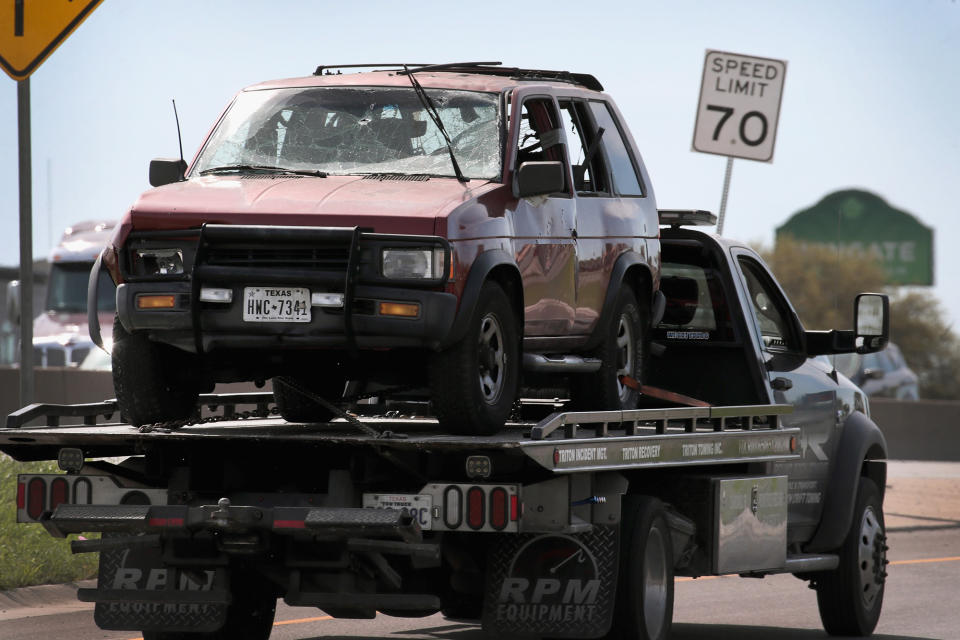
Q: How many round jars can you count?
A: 0